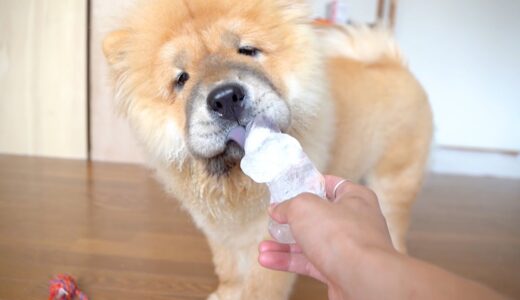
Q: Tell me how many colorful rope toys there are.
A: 1